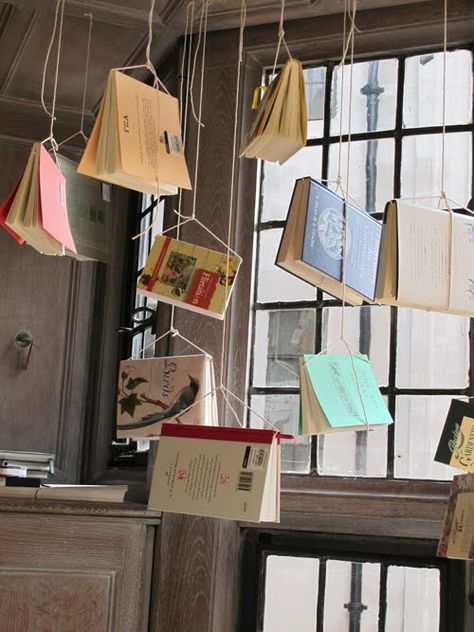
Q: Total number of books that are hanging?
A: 12